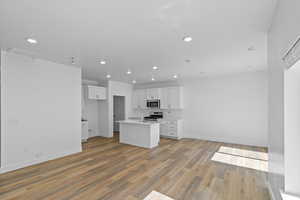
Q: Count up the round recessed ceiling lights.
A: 9